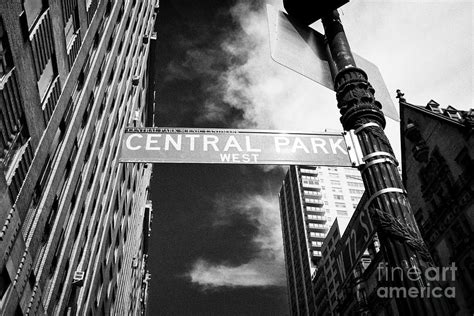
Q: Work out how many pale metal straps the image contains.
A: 4